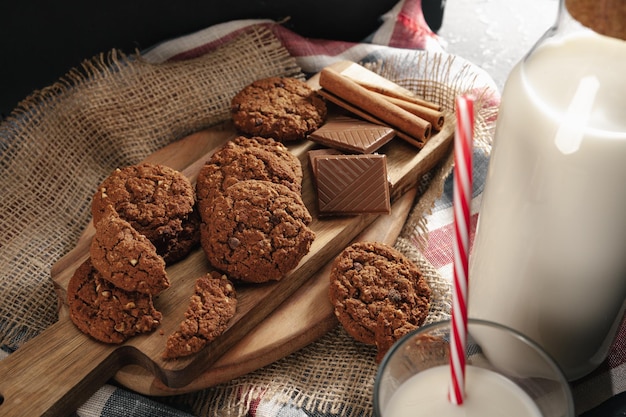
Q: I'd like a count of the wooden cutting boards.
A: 2